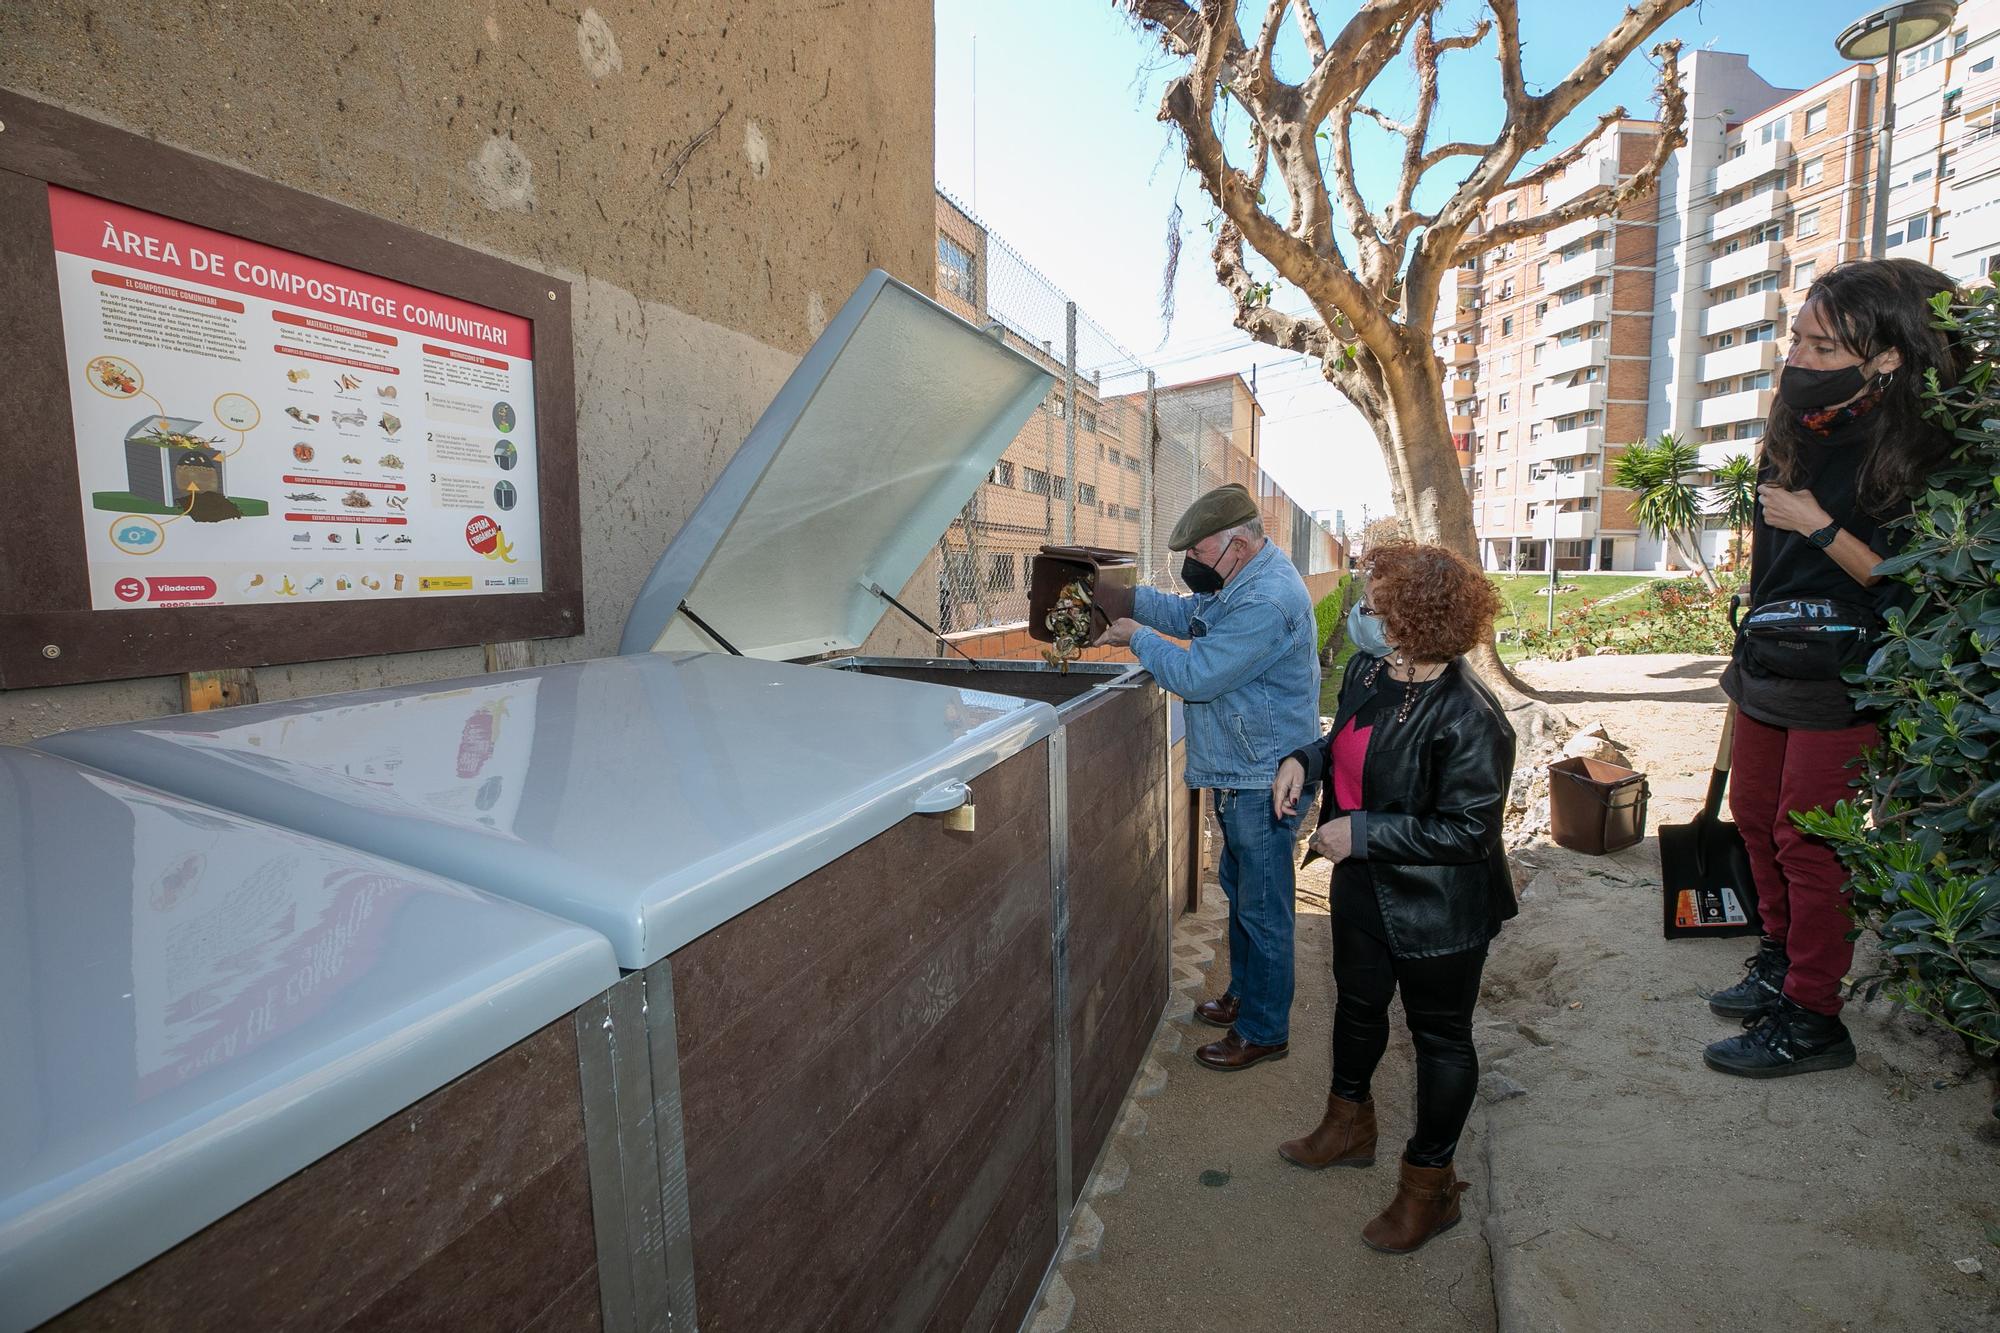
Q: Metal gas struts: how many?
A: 2